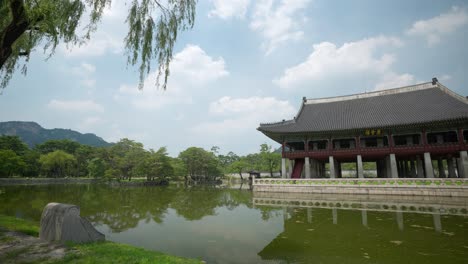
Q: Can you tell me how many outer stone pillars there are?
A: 7